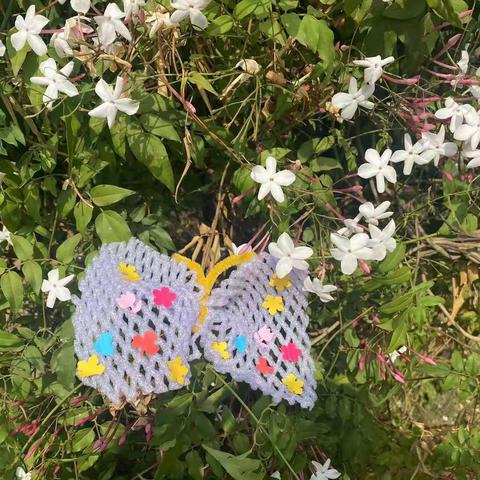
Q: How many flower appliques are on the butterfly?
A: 15